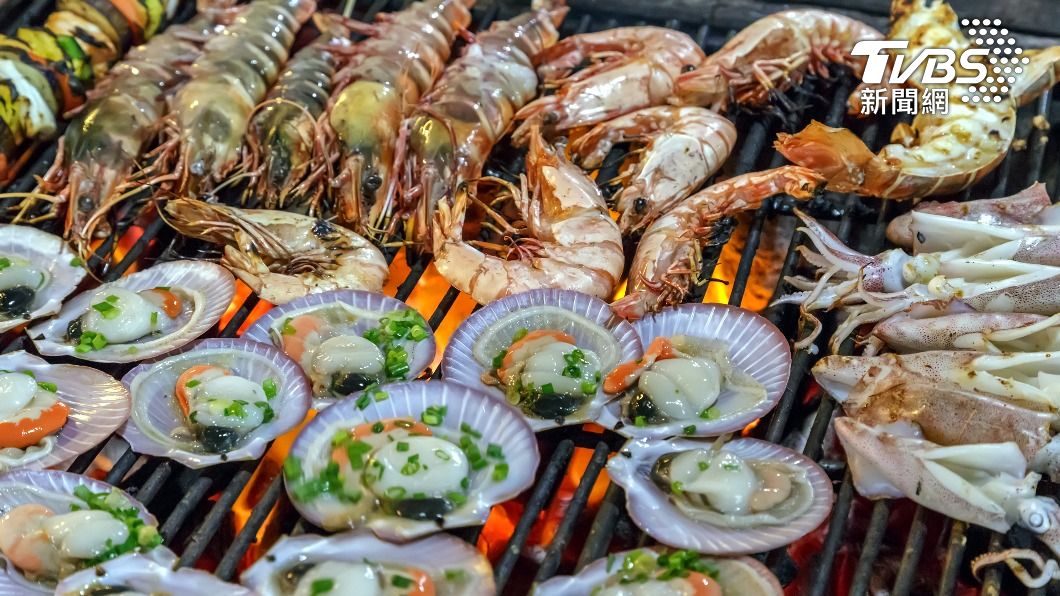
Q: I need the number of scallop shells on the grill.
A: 13